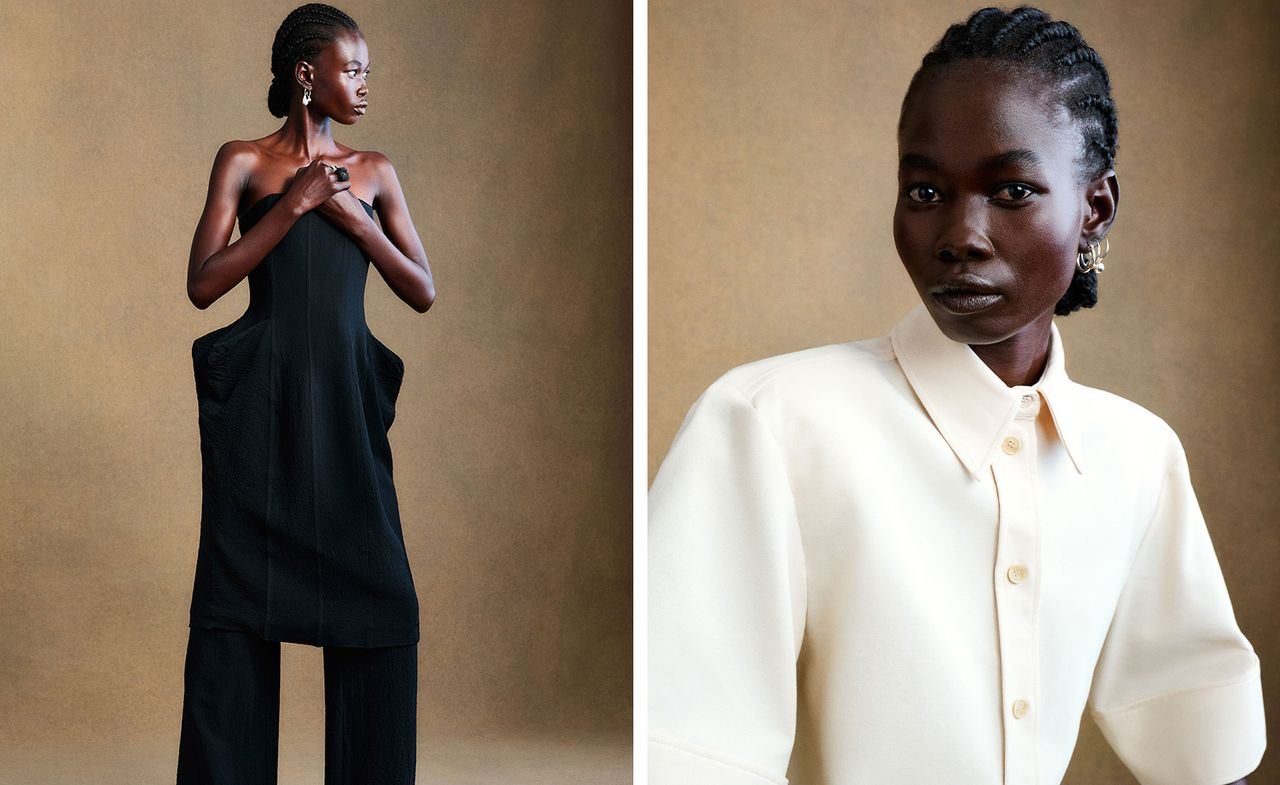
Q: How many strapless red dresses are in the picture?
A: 0